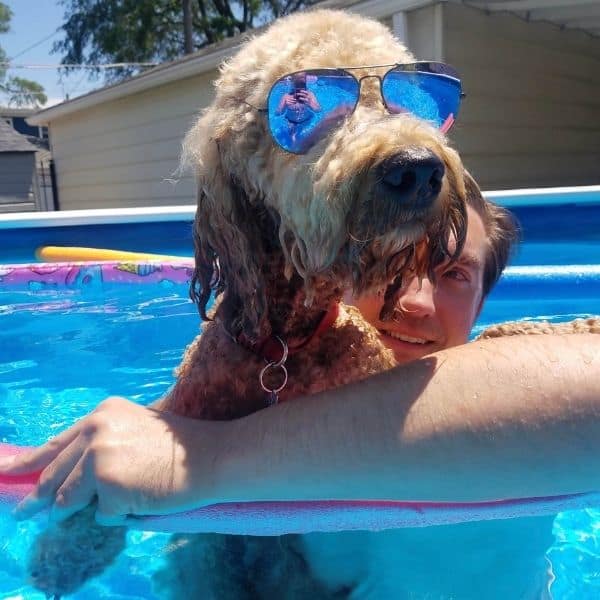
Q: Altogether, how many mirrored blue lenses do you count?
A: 2